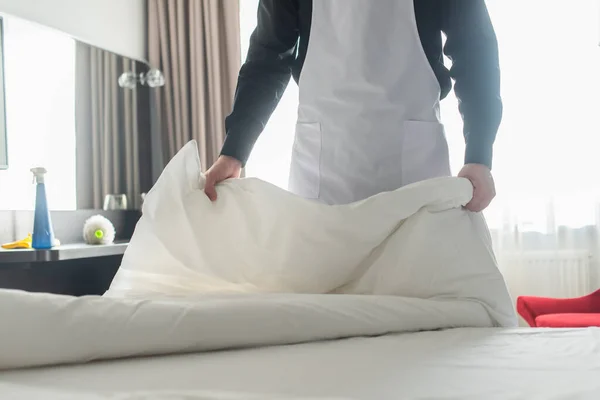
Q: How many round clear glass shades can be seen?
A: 2